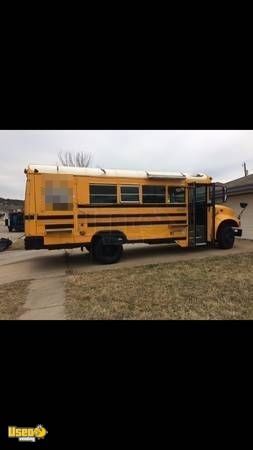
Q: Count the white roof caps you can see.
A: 1